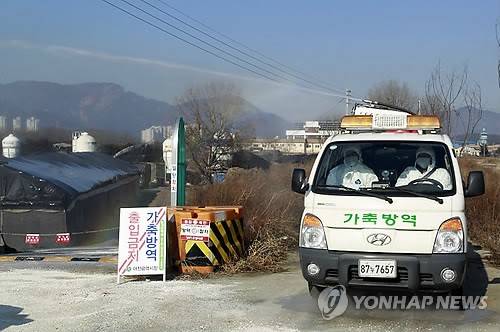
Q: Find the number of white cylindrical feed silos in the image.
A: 3